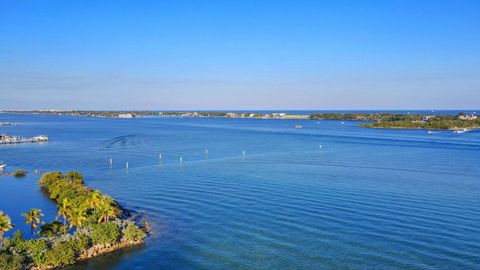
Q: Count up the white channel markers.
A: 7